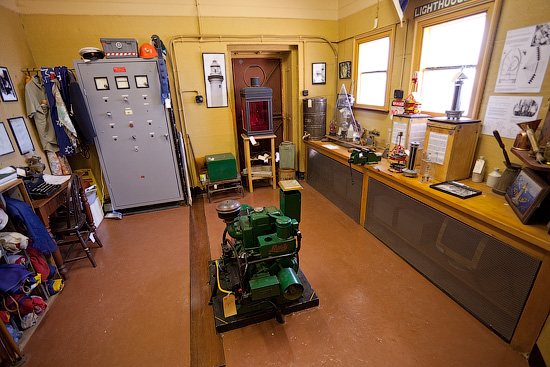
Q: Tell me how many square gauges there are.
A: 3